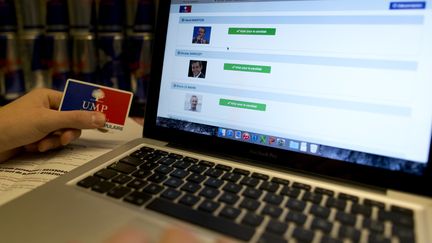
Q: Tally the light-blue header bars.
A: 3